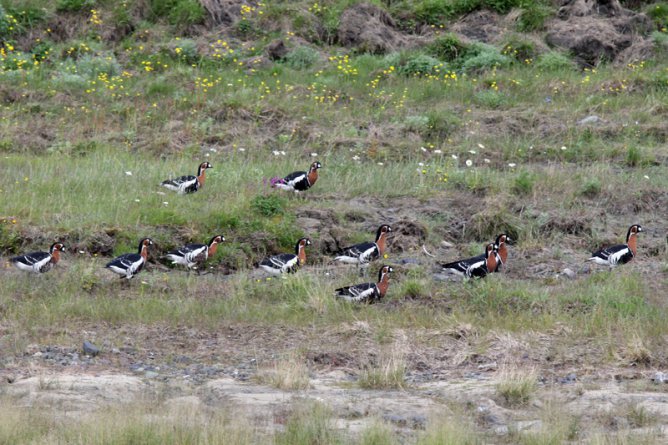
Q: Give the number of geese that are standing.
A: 11